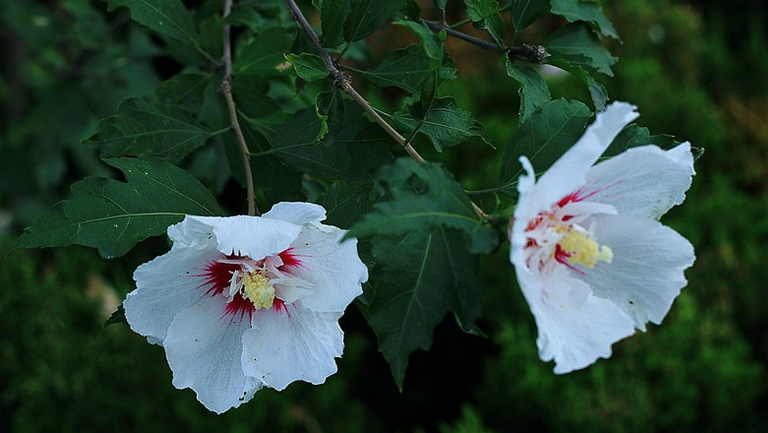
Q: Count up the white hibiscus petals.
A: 10